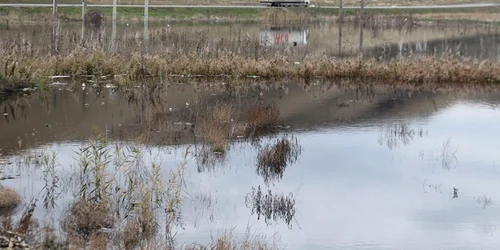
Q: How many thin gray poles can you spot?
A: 6